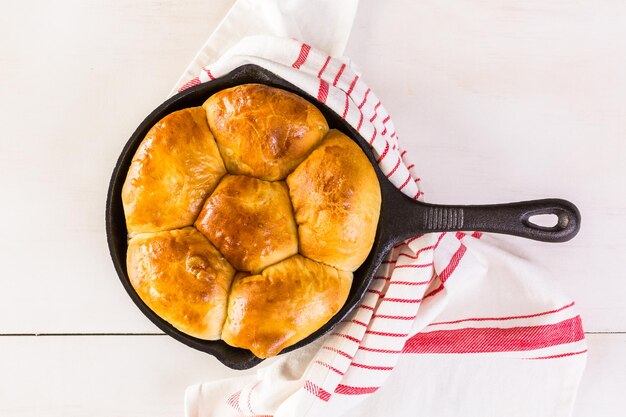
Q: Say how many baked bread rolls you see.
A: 6